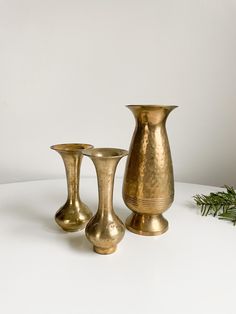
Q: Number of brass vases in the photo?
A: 3